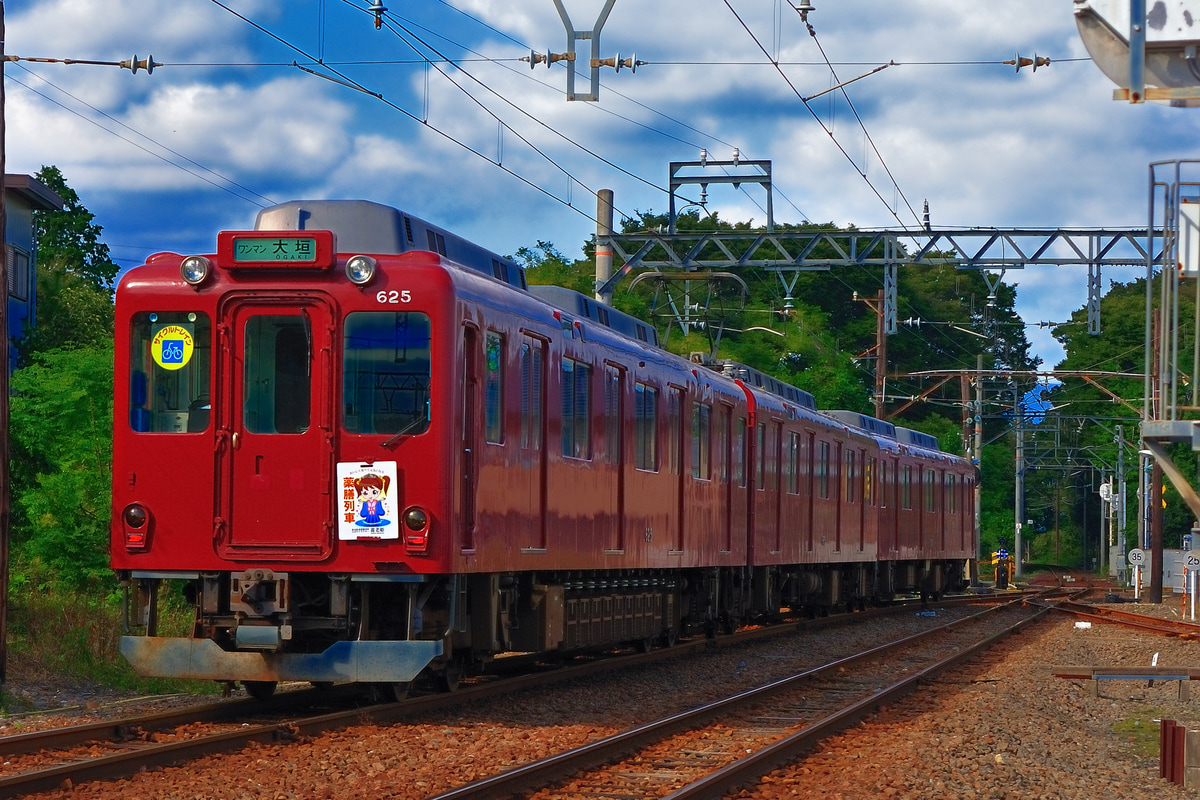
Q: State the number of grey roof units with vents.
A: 5